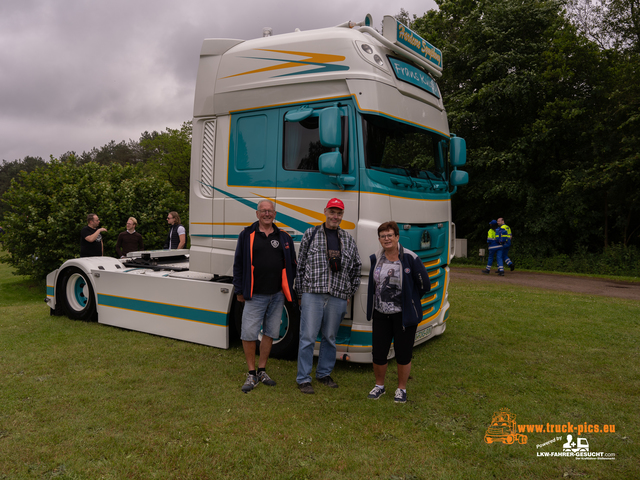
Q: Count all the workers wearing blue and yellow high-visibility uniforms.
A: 2